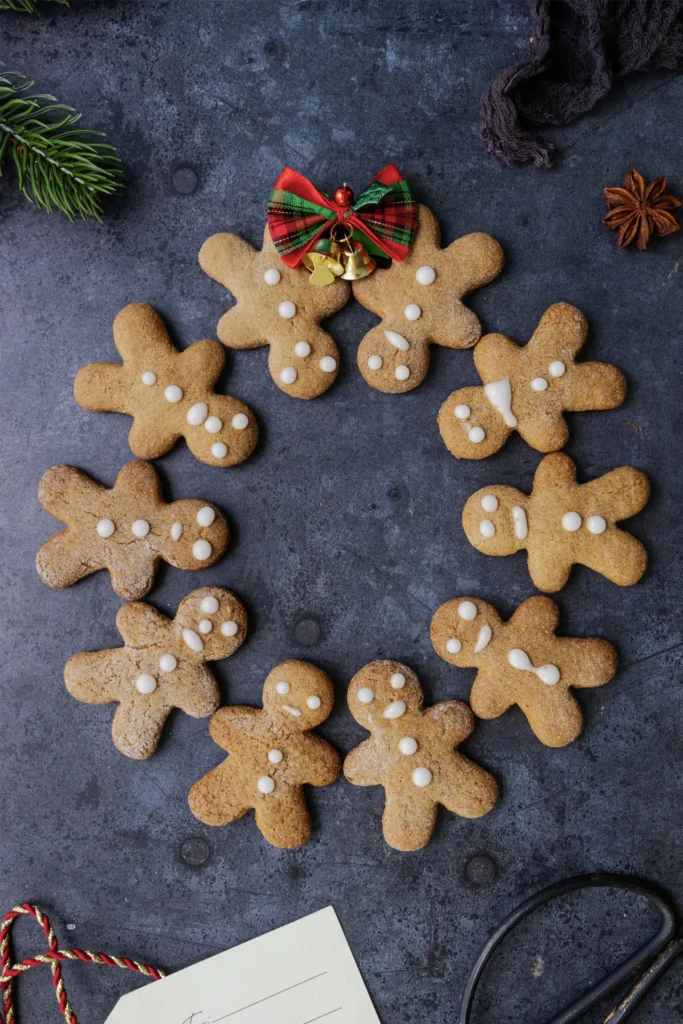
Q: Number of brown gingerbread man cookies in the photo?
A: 10